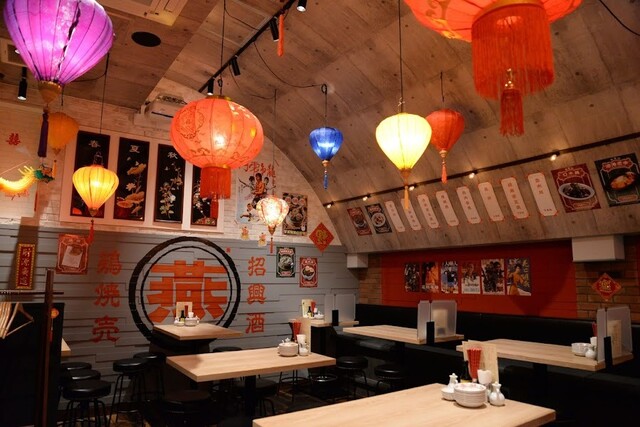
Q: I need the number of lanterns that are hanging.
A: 9